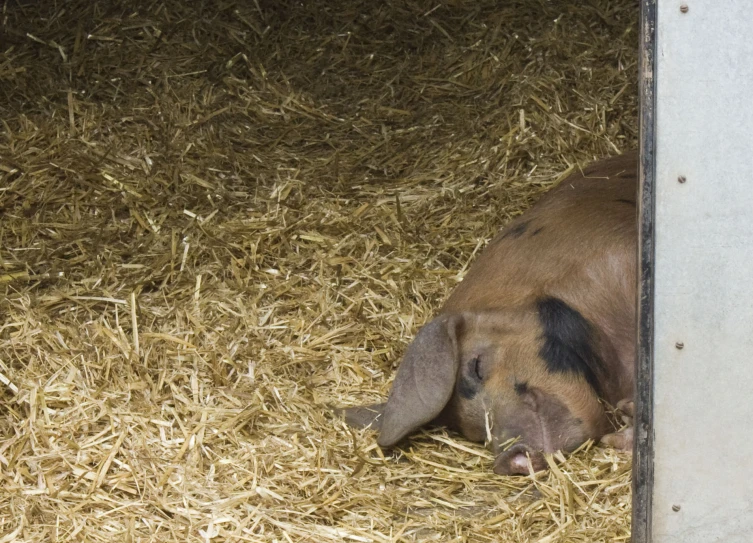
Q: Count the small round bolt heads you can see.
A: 4